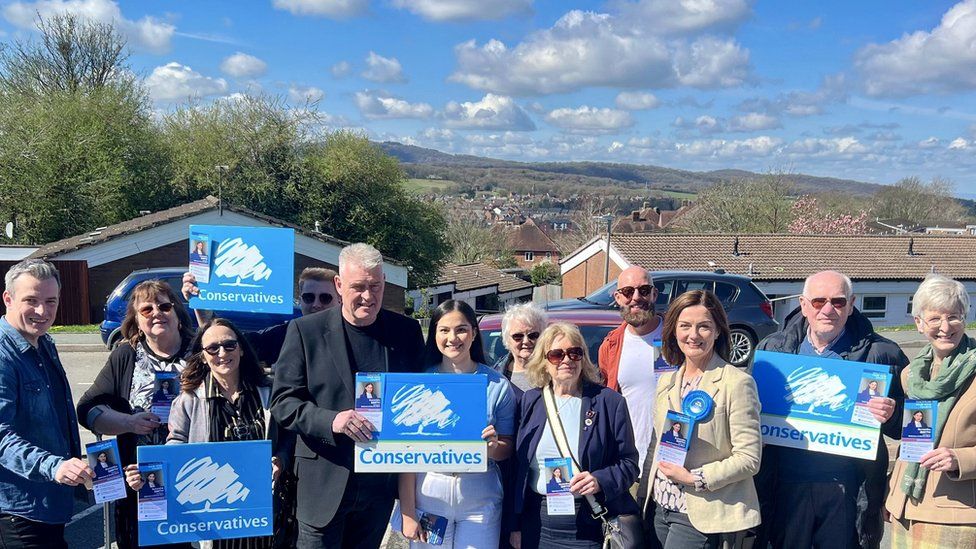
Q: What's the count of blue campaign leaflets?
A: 11